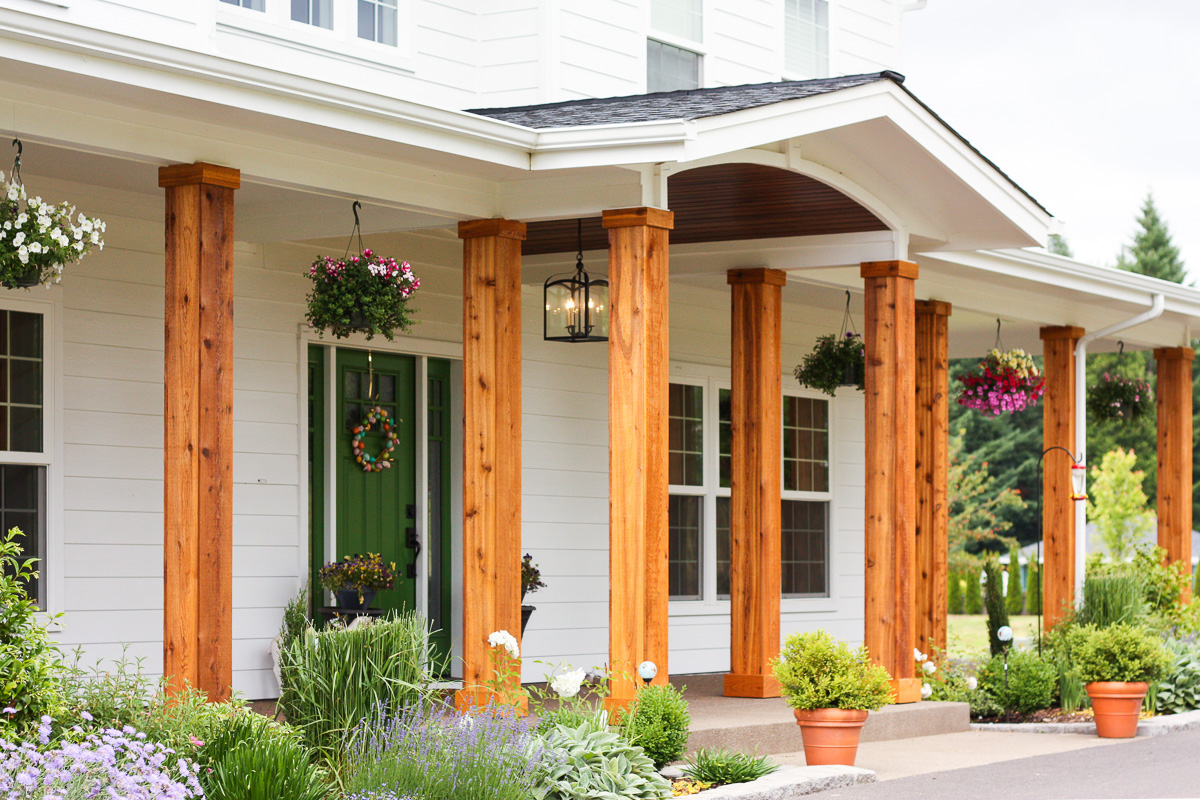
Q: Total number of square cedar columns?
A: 8